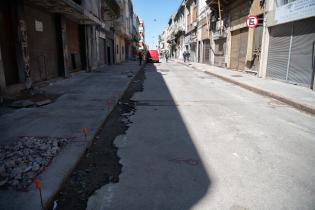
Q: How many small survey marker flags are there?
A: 2